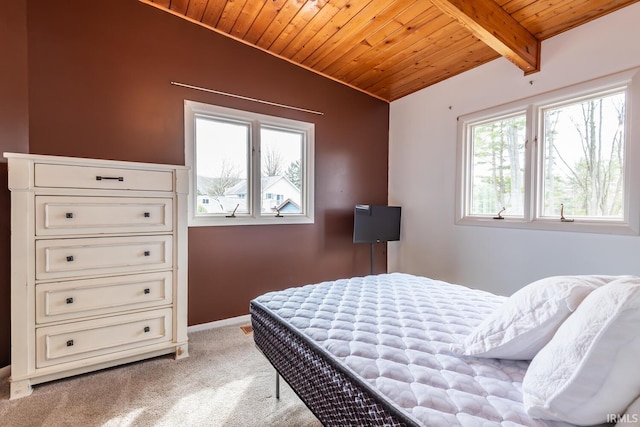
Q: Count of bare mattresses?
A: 1